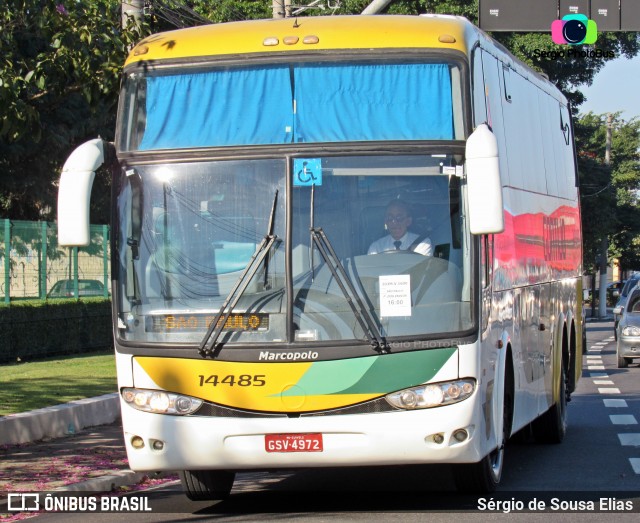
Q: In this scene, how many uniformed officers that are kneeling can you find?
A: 0